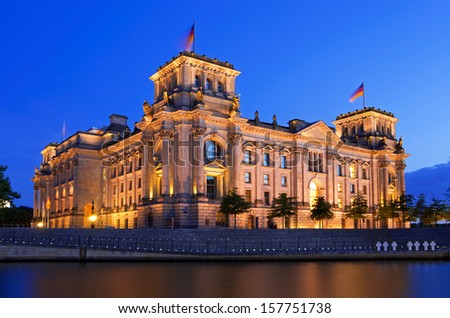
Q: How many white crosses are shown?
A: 7